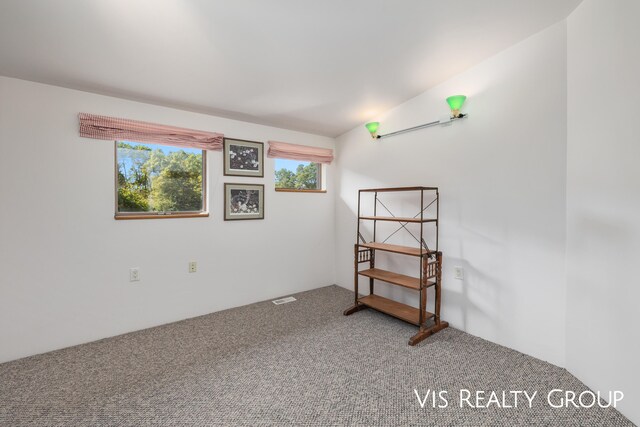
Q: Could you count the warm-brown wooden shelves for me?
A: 5